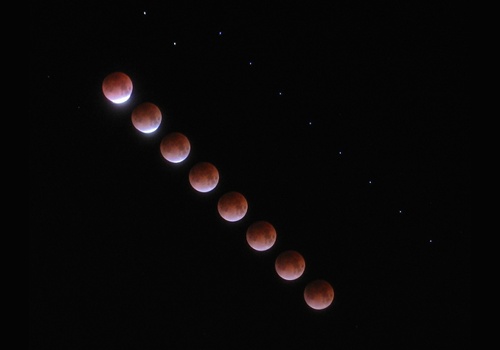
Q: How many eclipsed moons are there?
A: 8